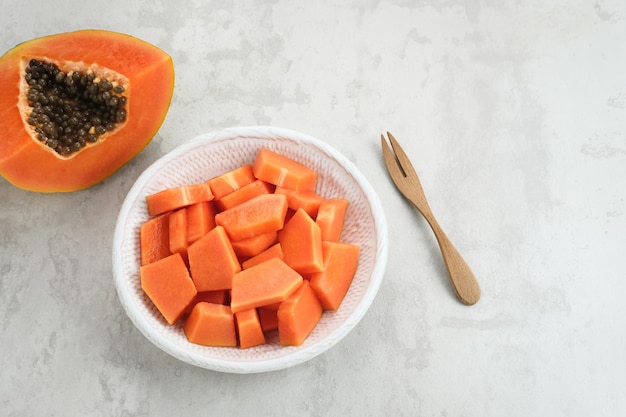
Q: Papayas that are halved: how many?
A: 1